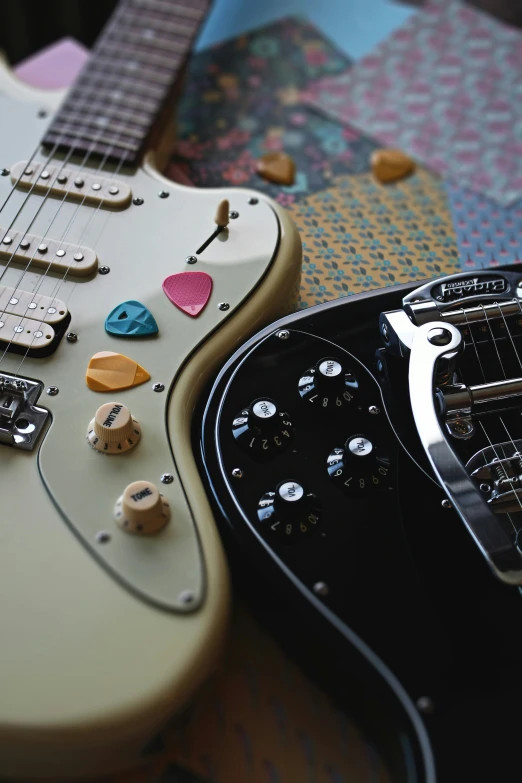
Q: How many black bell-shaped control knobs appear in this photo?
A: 4